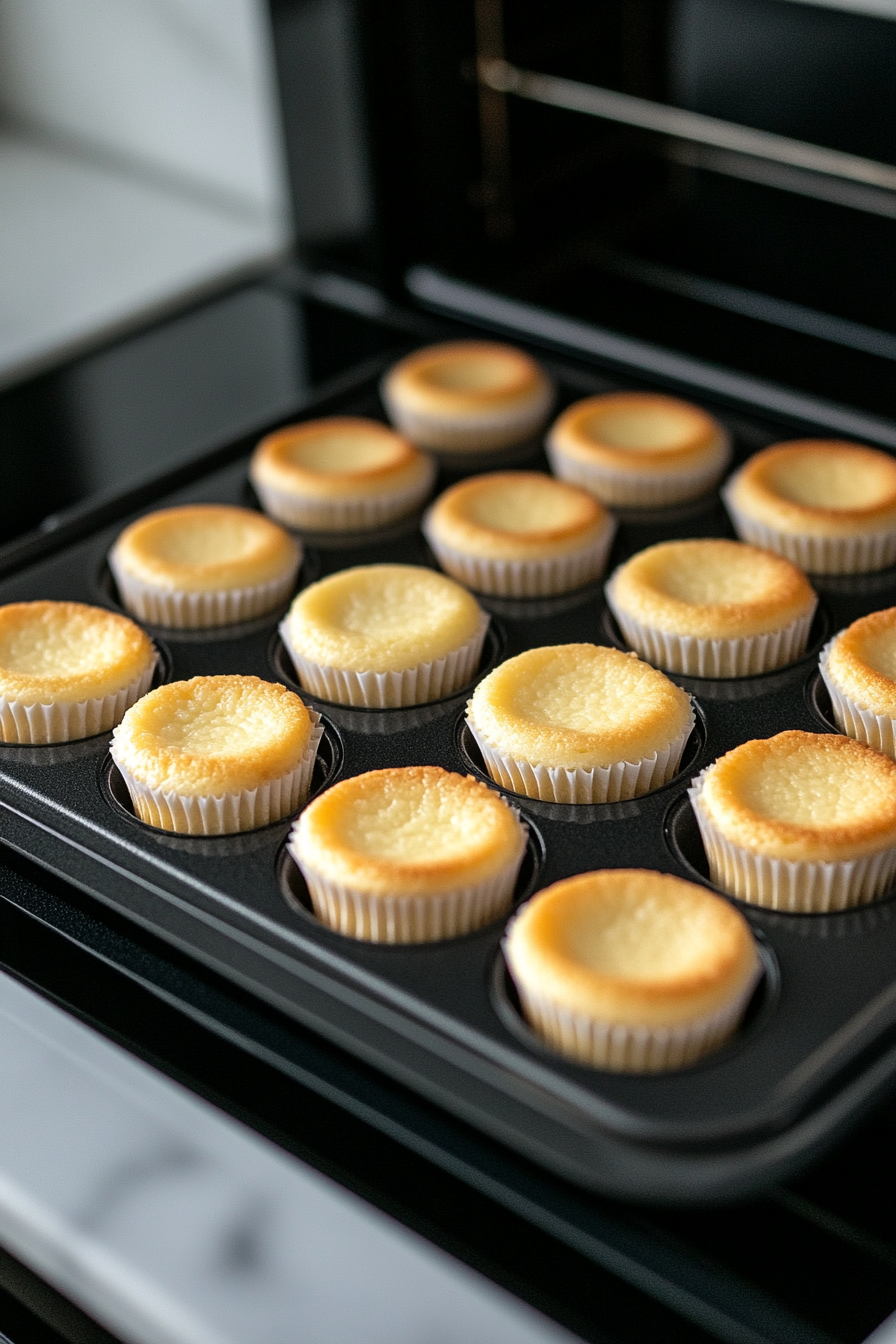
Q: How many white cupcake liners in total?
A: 15